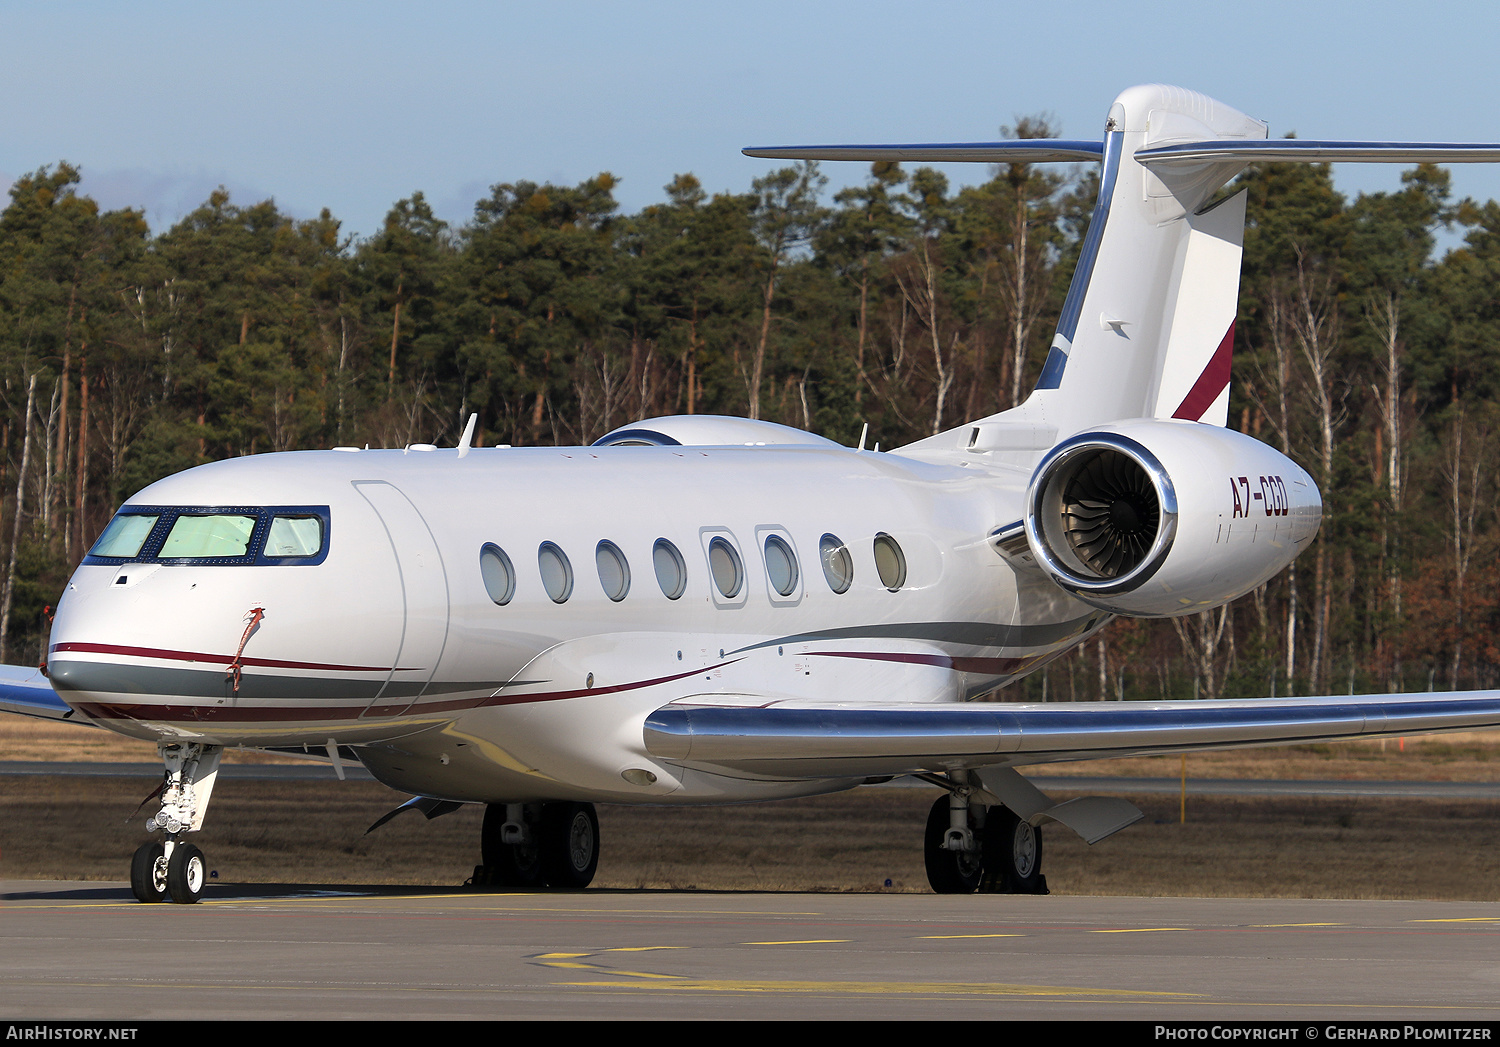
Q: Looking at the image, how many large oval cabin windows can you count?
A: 8